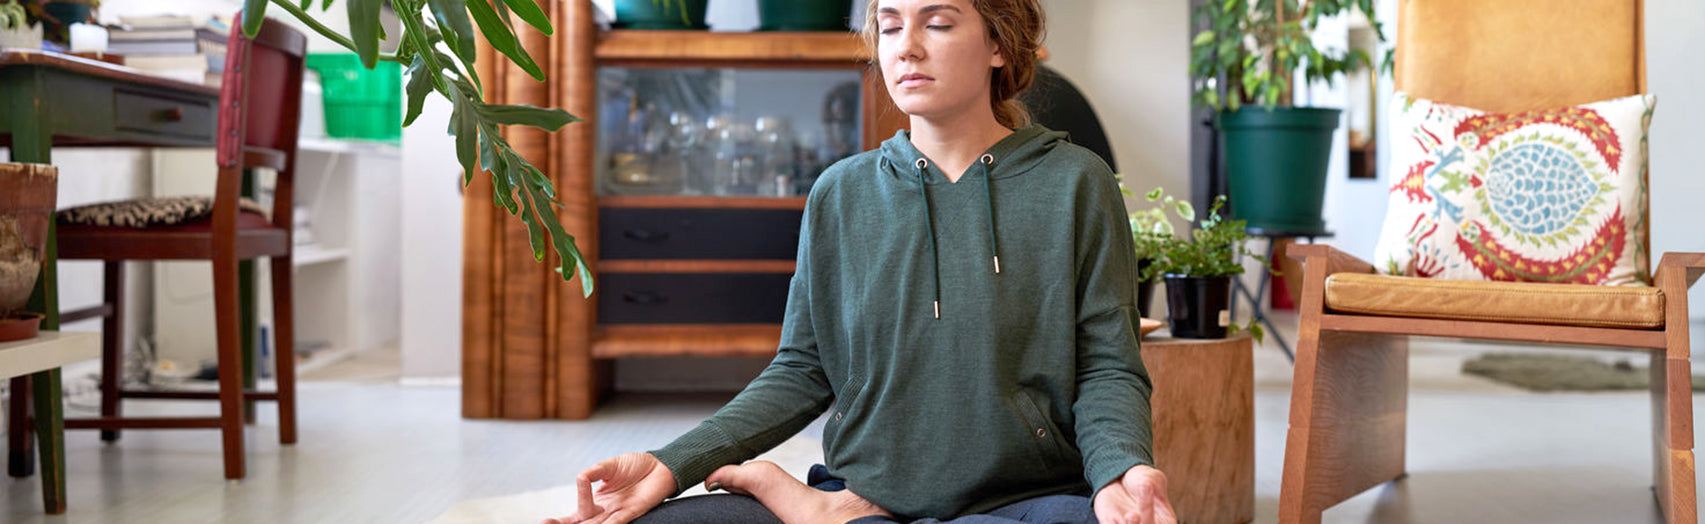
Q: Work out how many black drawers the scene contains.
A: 2